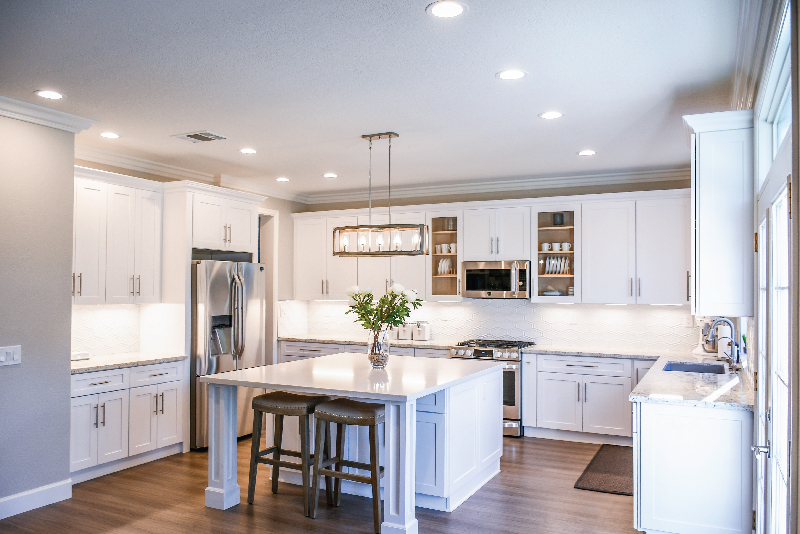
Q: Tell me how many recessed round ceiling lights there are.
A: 9